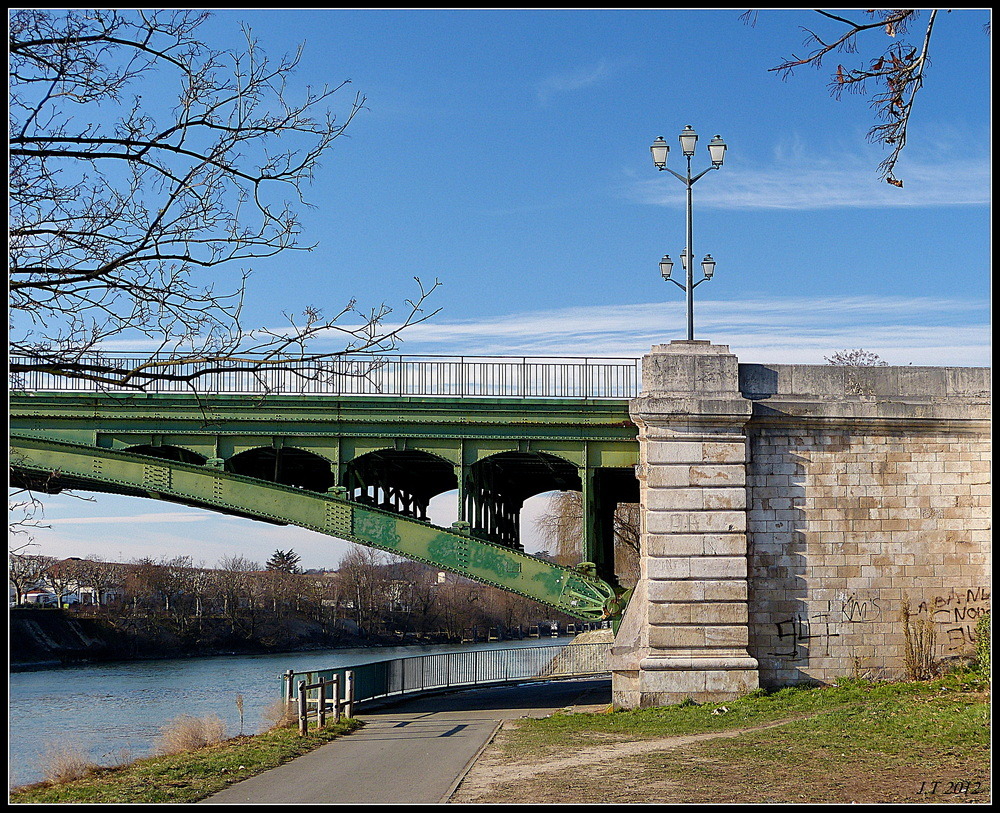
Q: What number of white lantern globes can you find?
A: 6